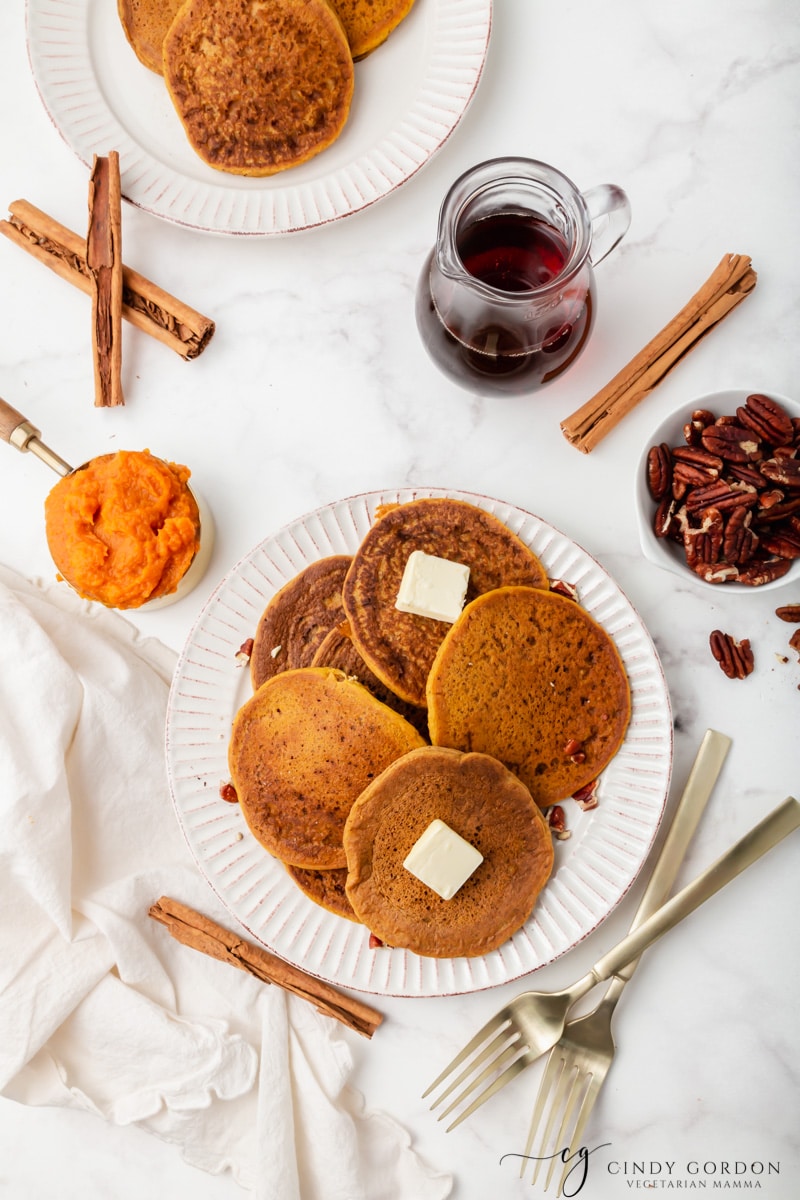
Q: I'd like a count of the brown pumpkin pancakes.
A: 10